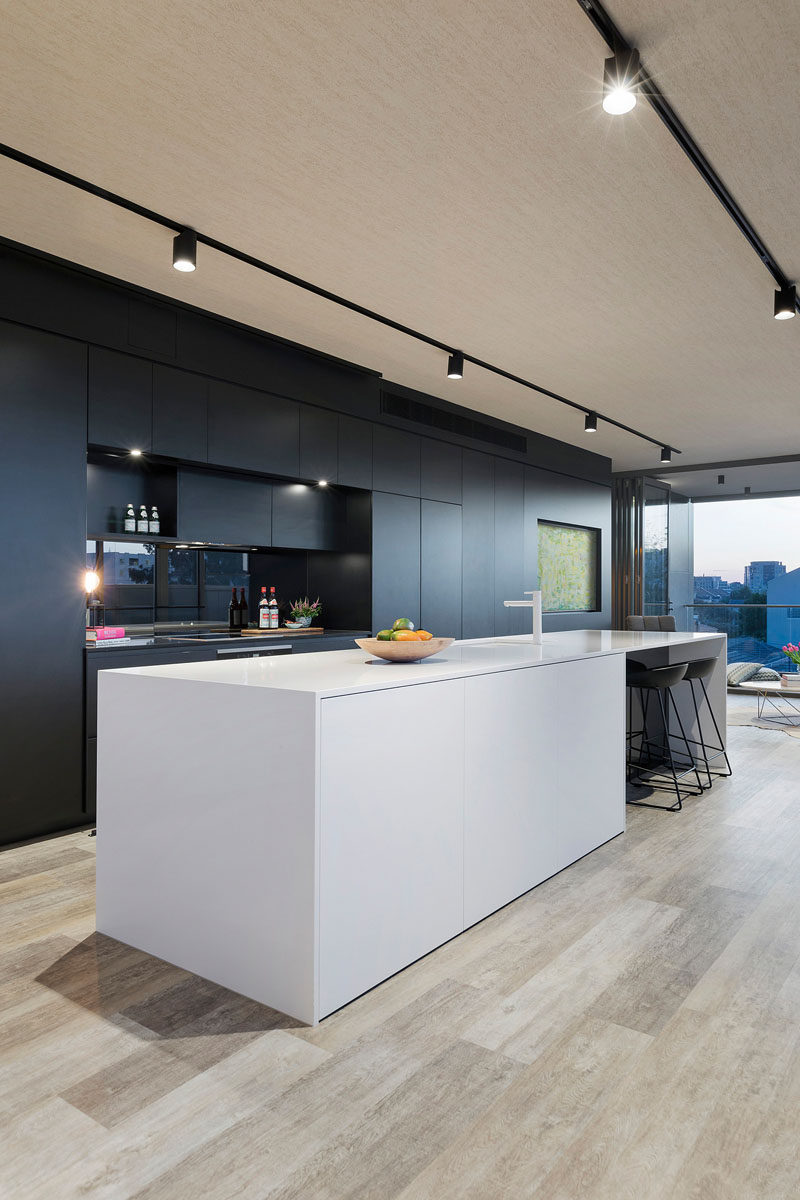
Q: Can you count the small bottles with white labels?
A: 3